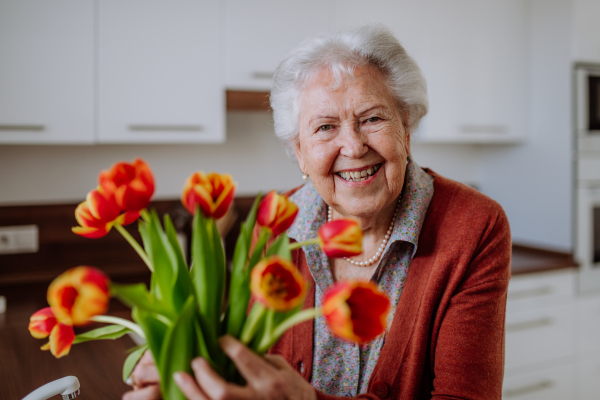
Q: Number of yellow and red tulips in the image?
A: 9